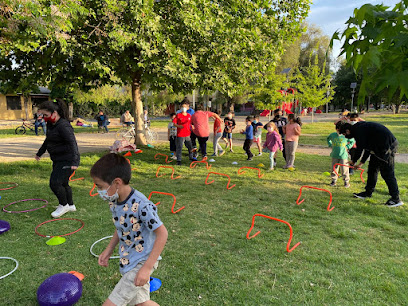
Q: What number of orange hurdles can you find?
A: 12